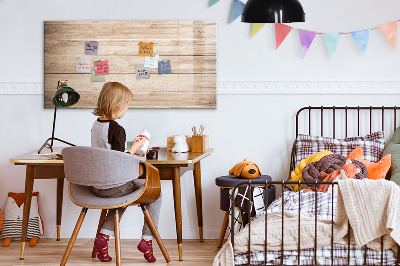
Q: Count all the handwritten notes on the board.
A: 7